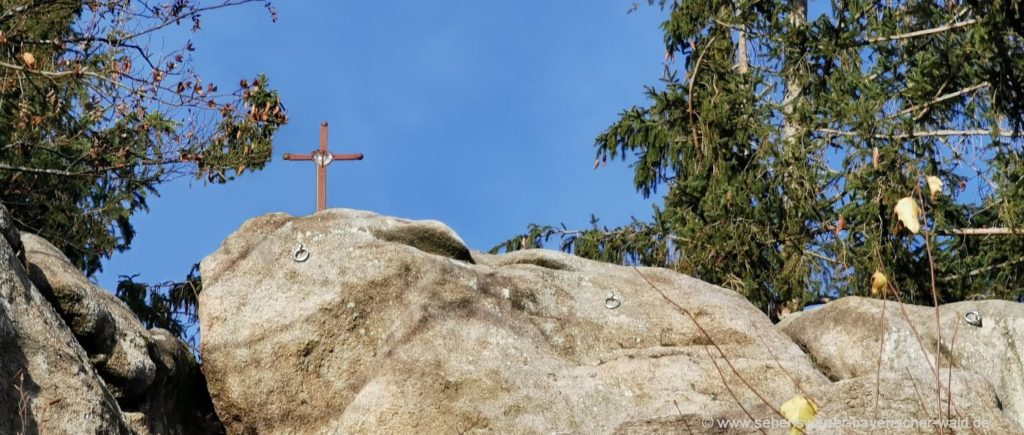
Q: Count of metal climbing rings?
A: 3